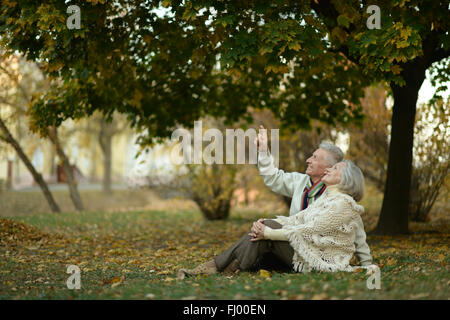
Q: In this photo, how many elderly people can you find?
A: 2